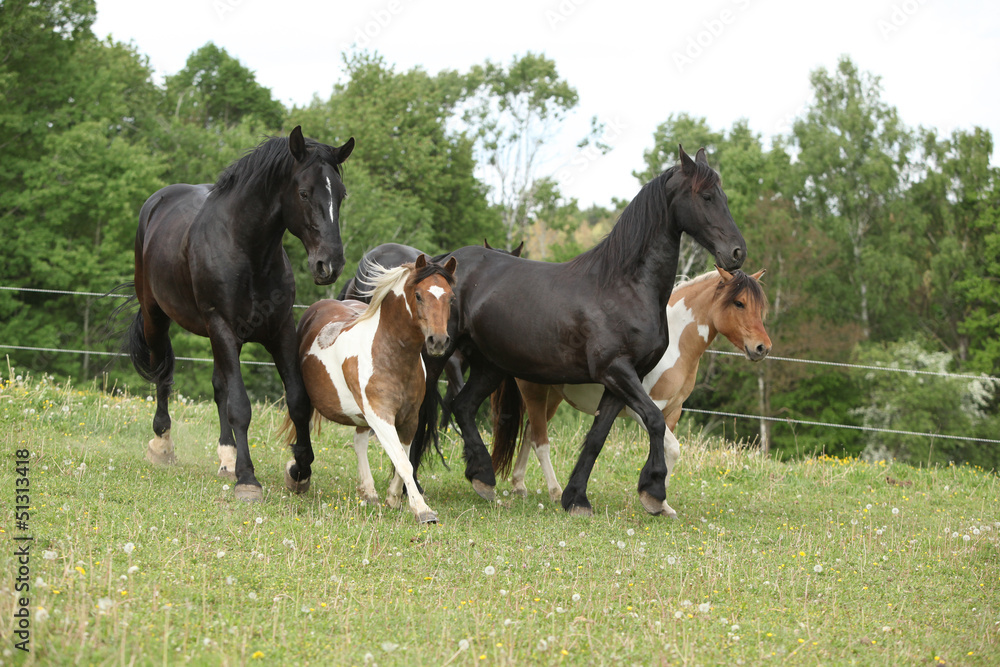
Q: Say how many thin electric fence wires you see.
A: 2